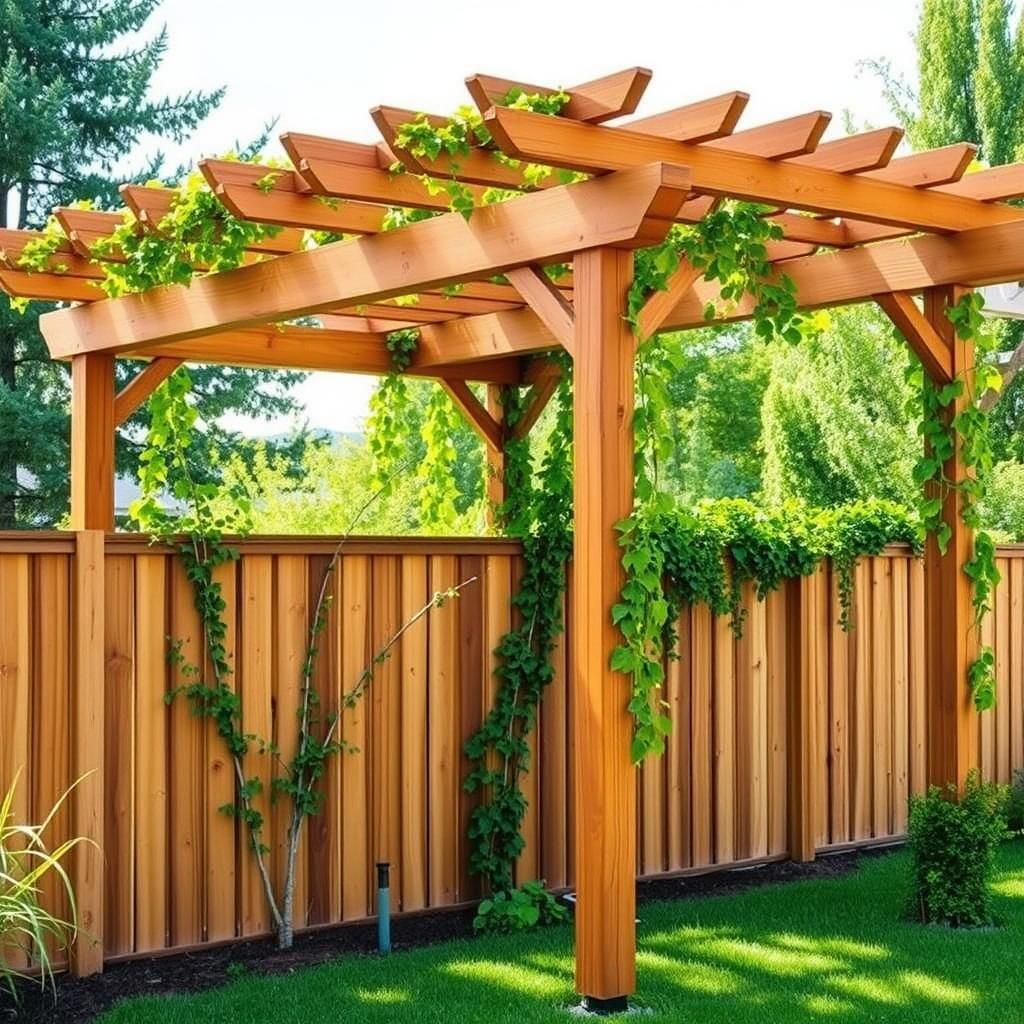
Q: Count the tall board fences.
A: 1